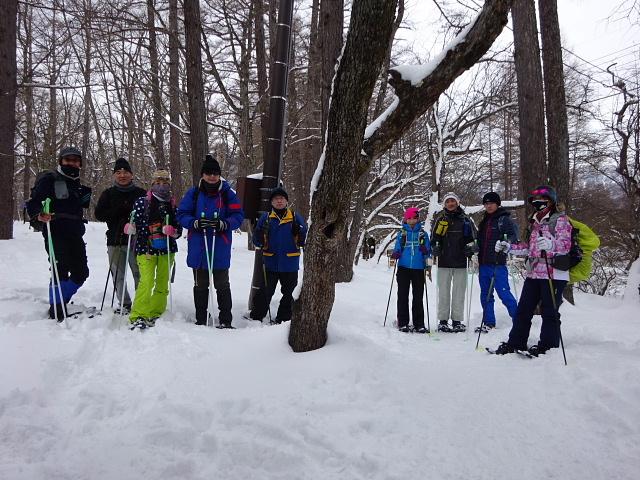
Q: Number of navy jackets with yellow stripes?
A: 1